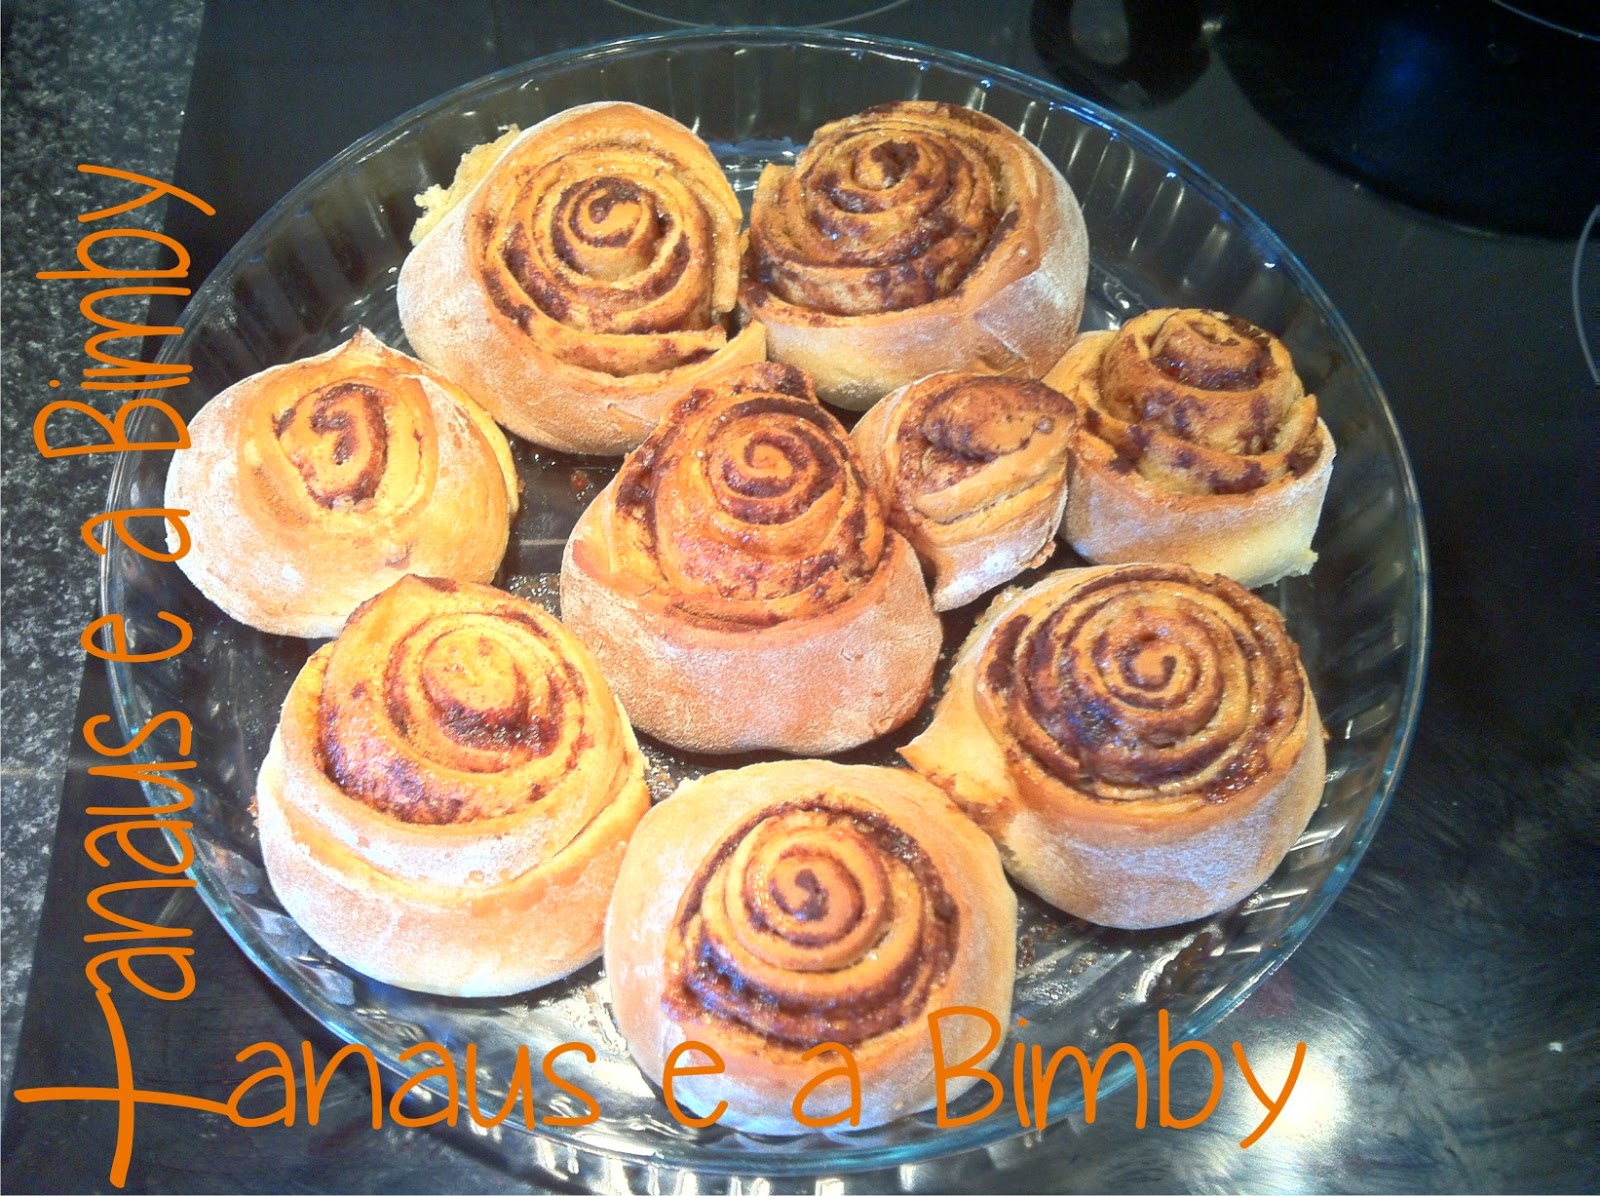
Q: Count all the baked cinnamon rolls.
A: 9